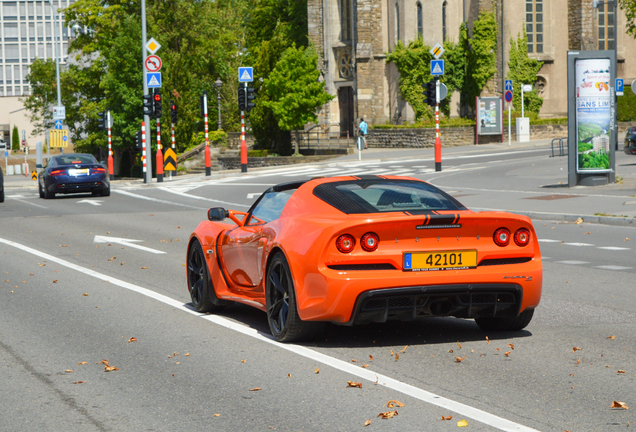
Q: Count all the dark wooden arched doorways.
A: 1